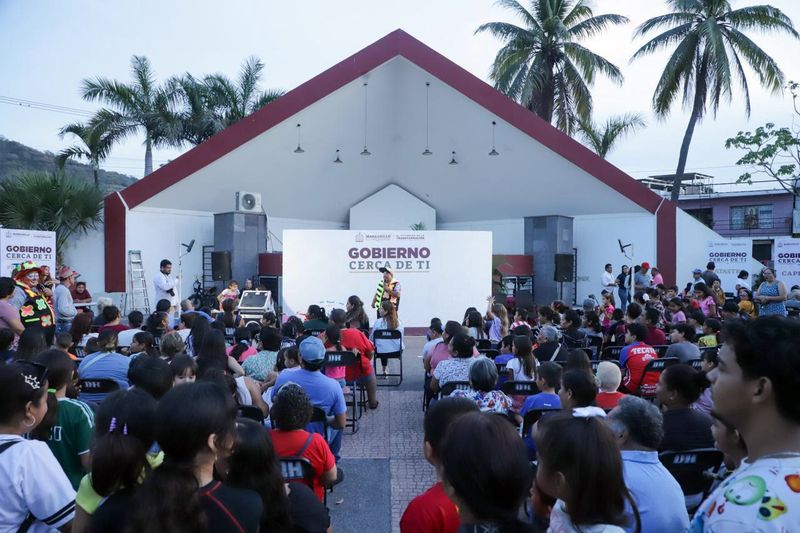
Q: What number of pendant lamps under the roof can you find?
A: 6